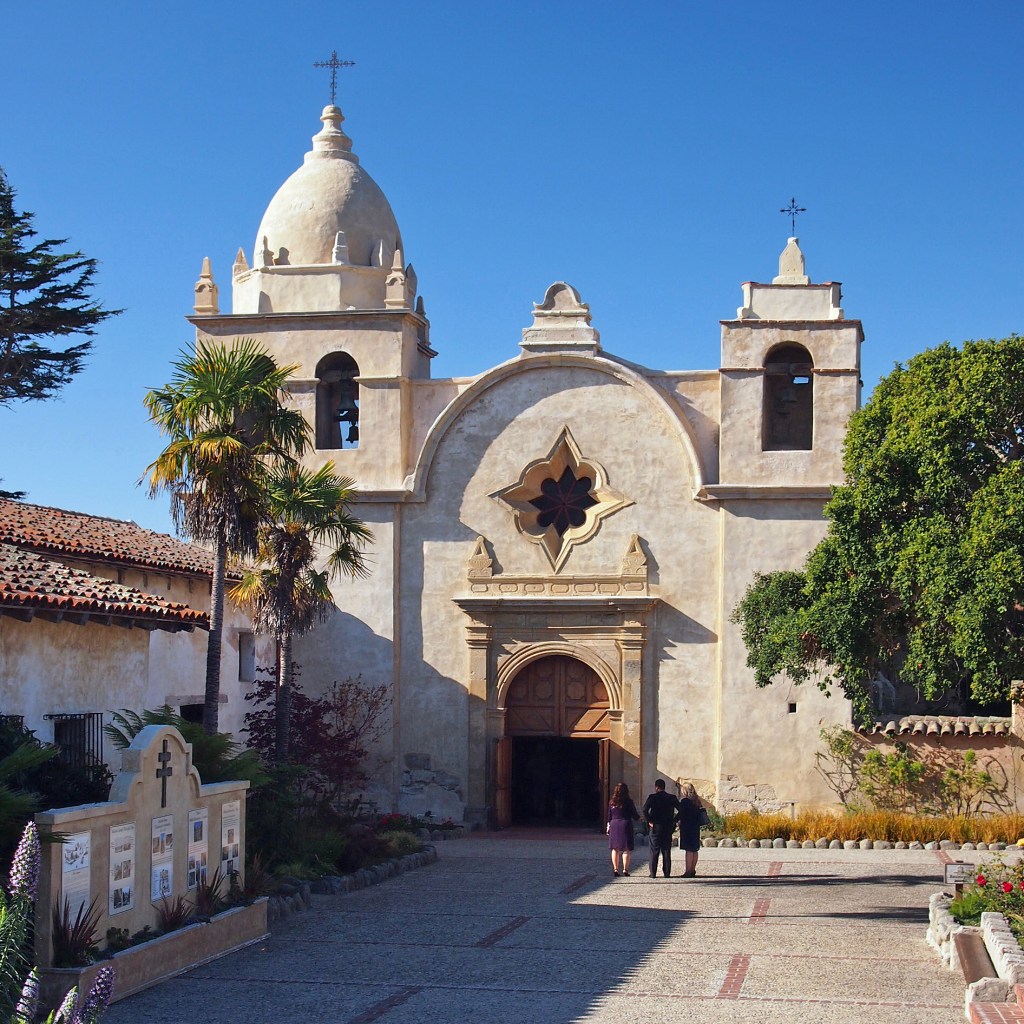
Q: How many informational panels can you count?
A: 5